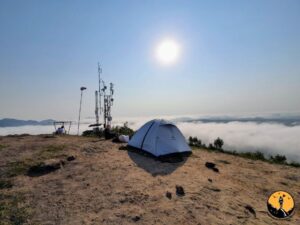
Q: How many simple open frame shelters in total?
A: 1